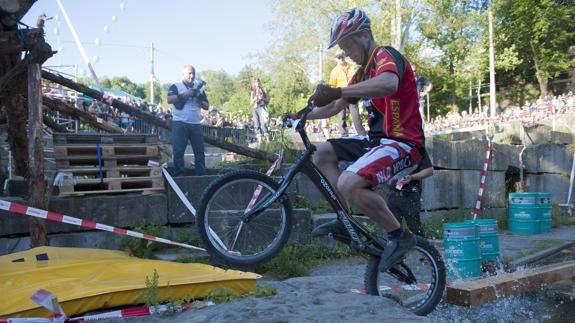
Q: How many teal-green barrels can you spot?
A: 4